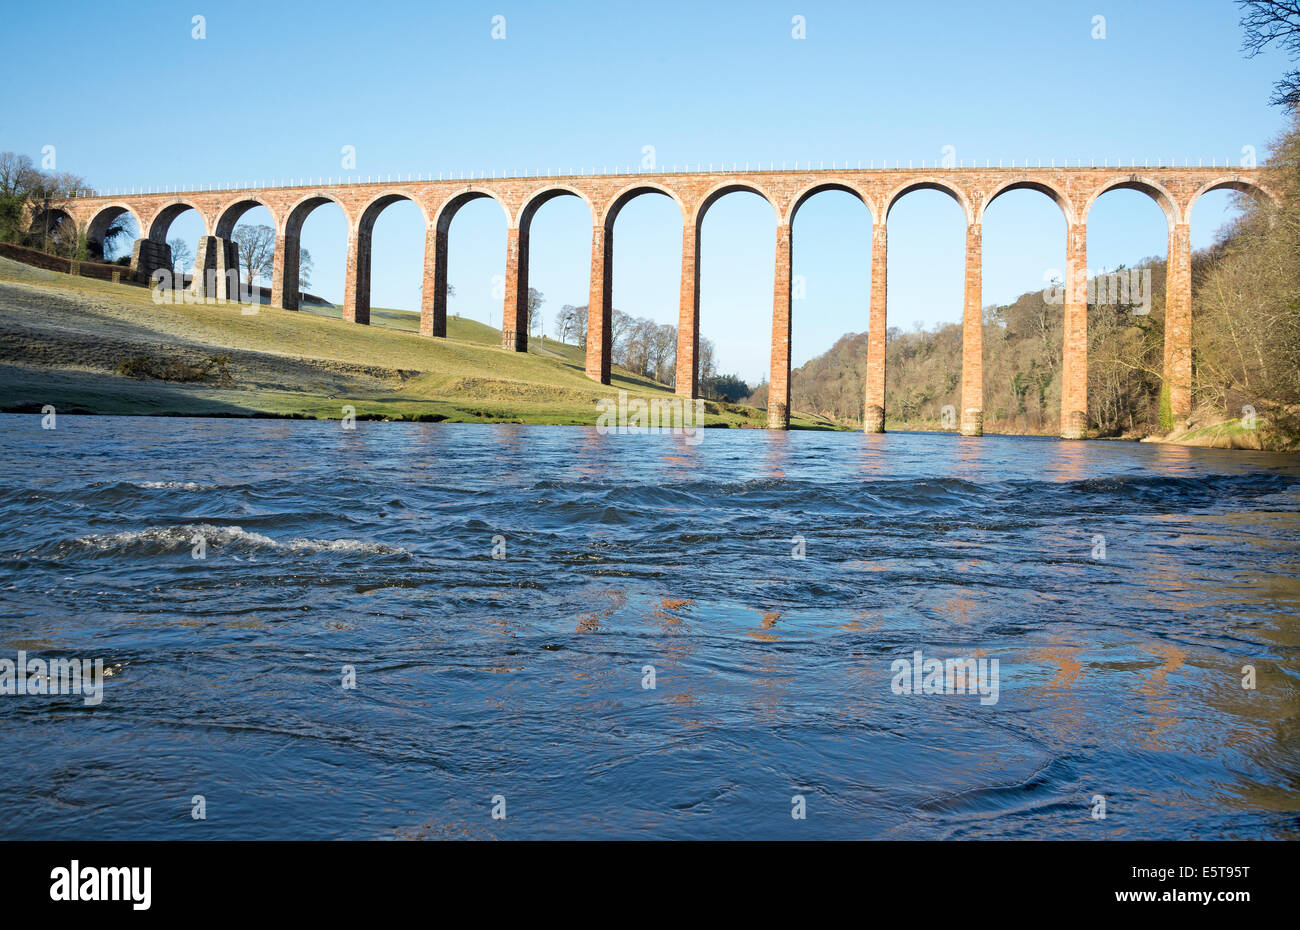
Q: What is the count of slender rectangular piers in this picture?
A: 11